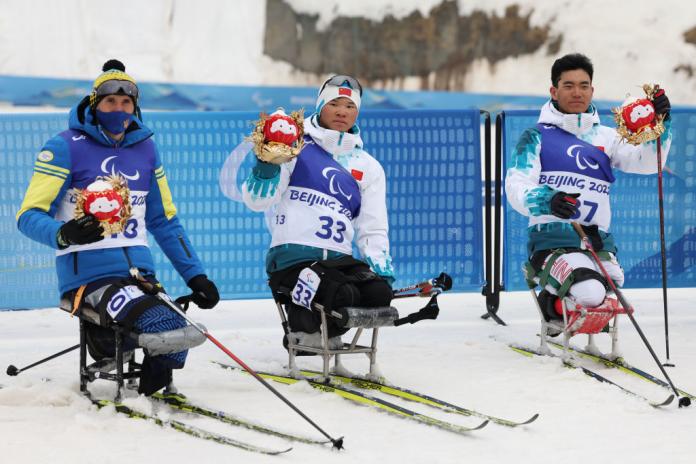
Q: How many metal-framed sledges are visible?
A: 3